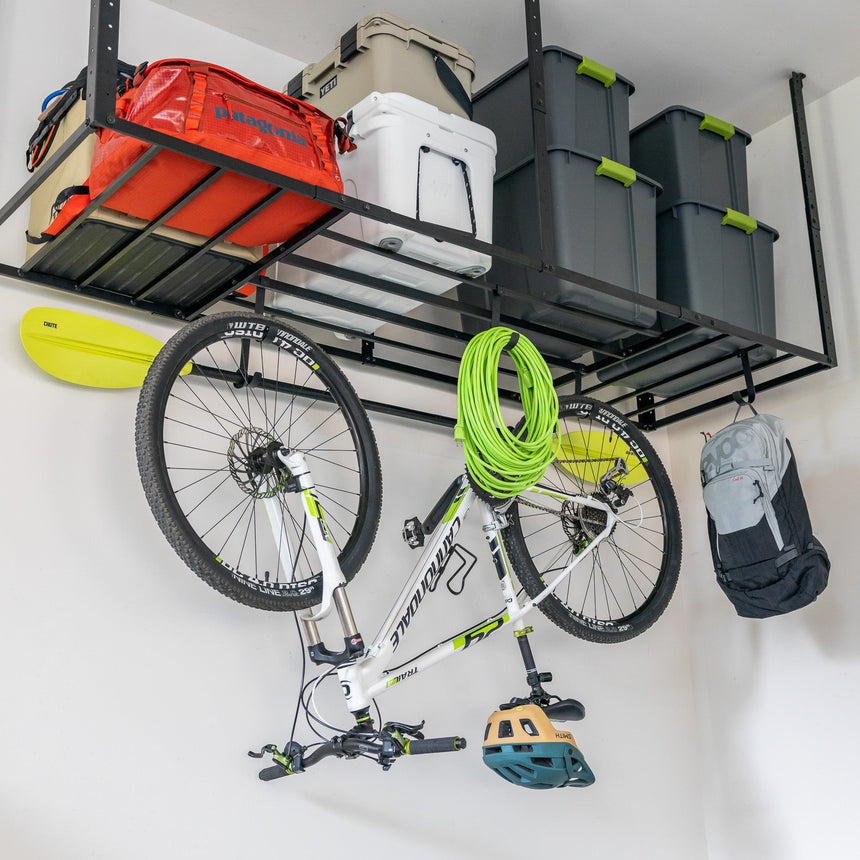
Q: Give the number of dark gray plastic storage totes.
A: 4